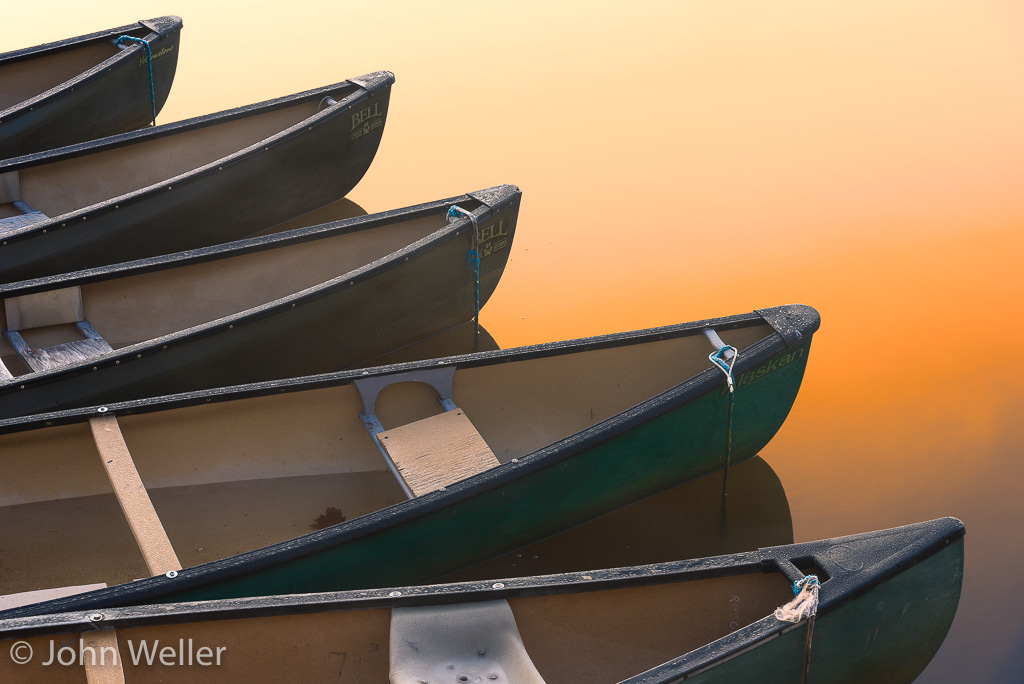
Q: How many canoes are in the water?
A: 5